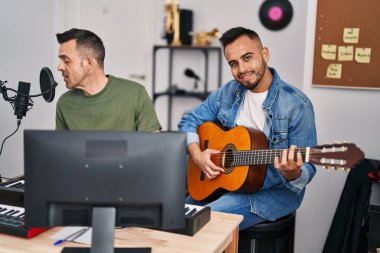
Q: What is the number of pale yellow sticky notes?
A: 5